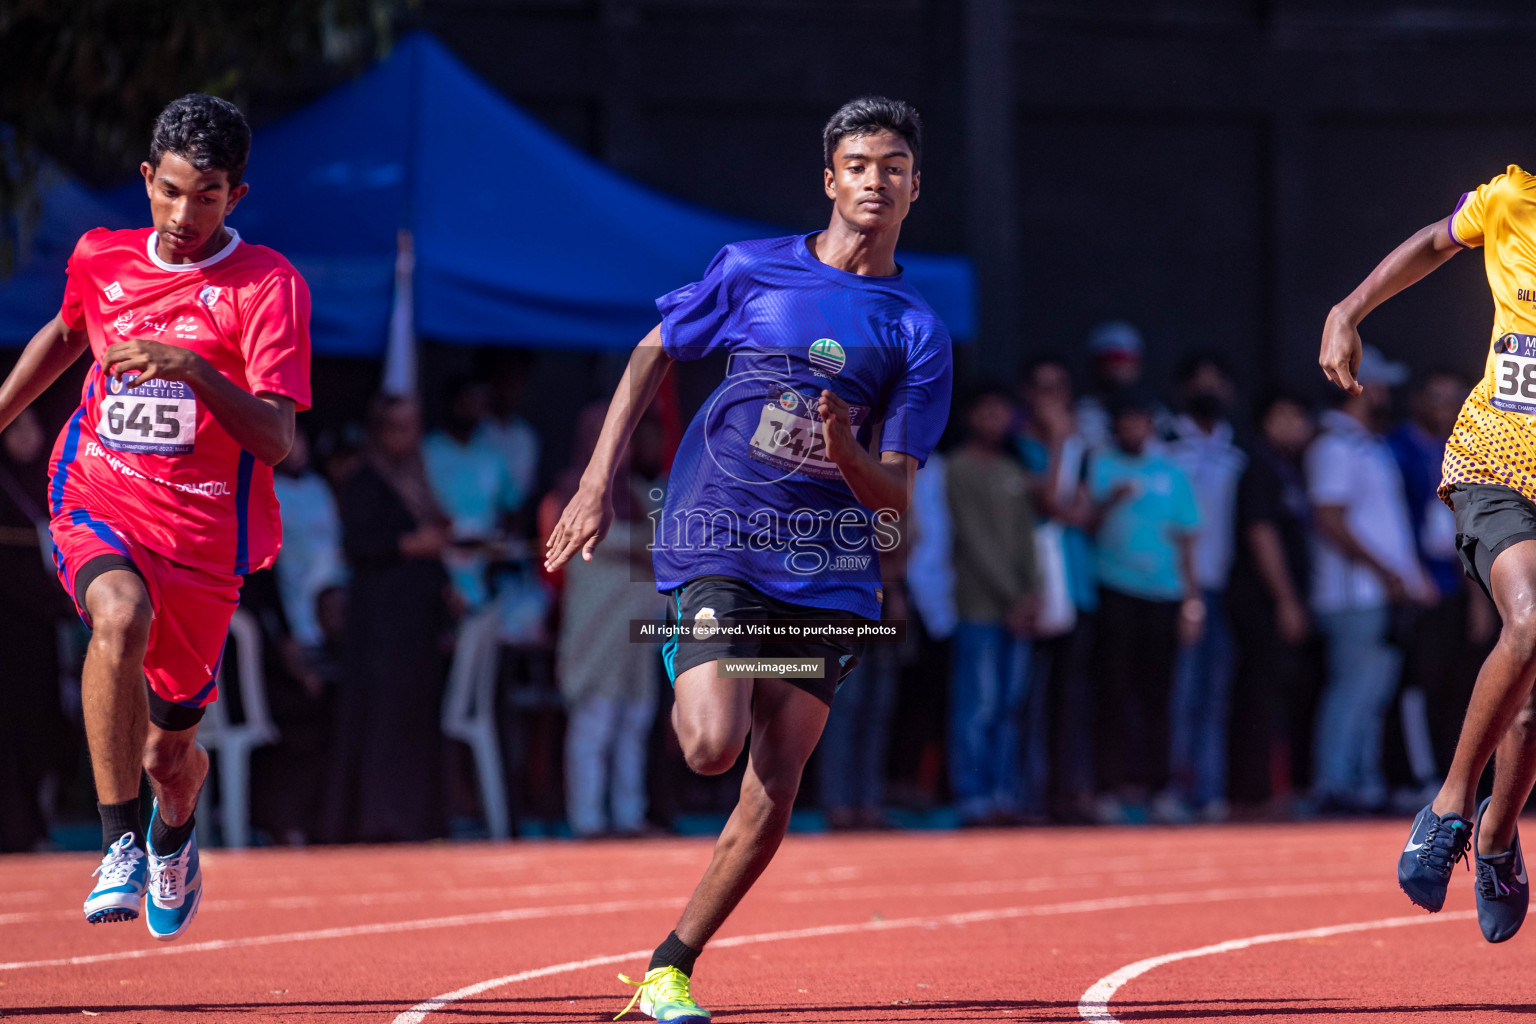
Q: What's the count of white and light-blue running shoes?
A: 2